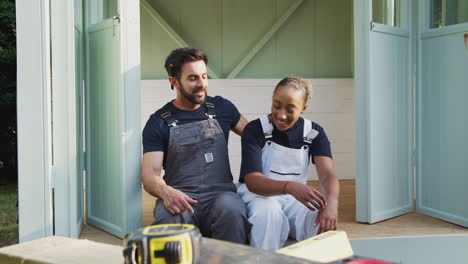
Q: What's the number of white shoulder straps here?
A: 2